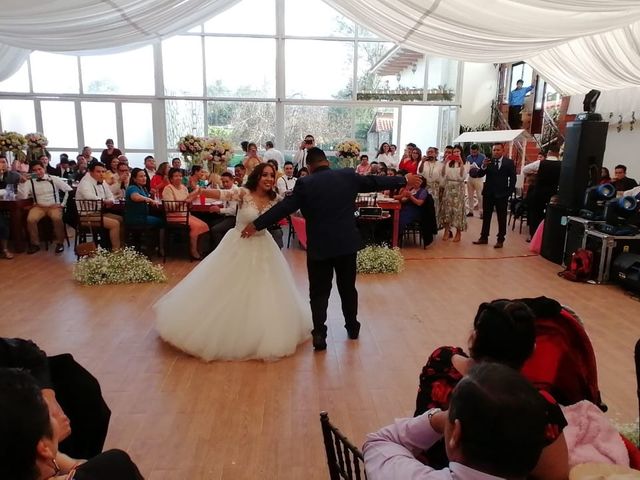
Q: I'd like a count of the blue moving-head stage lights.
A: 2